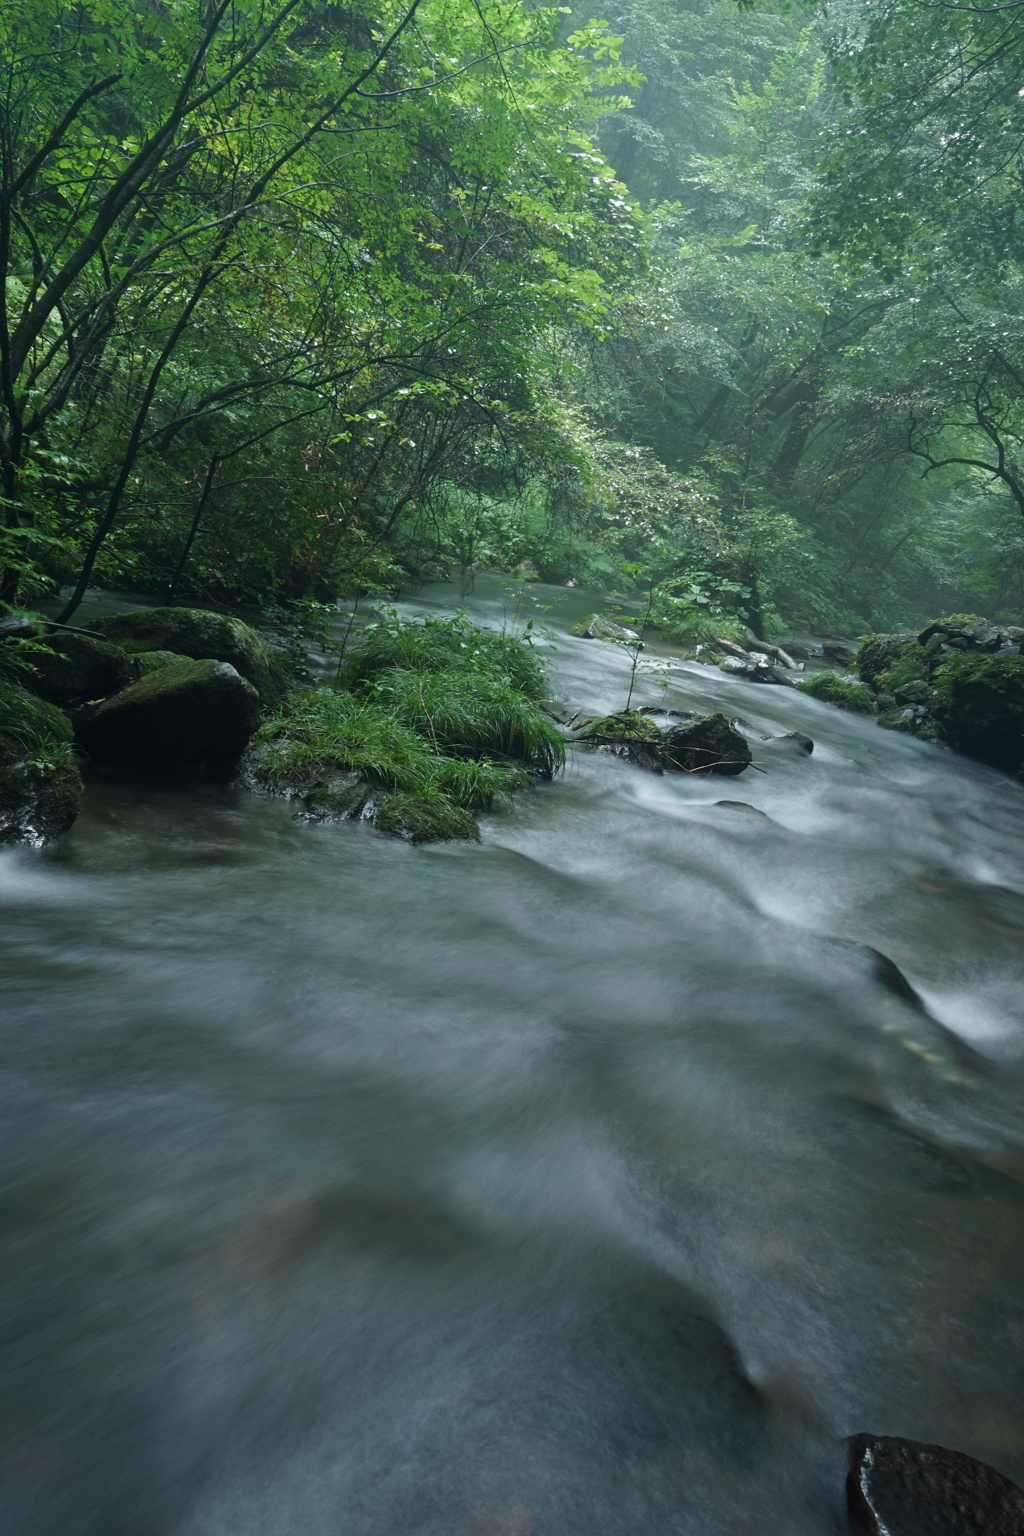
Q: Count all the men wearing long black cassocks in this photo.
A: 0